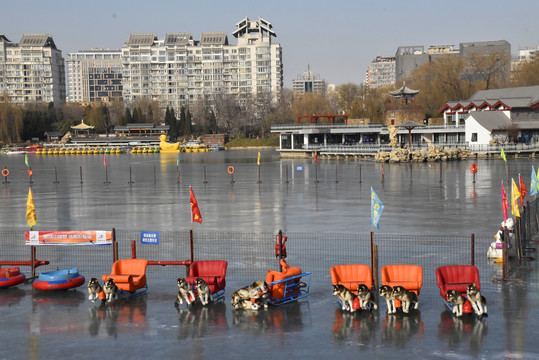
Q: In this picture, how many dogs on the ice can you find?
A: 12